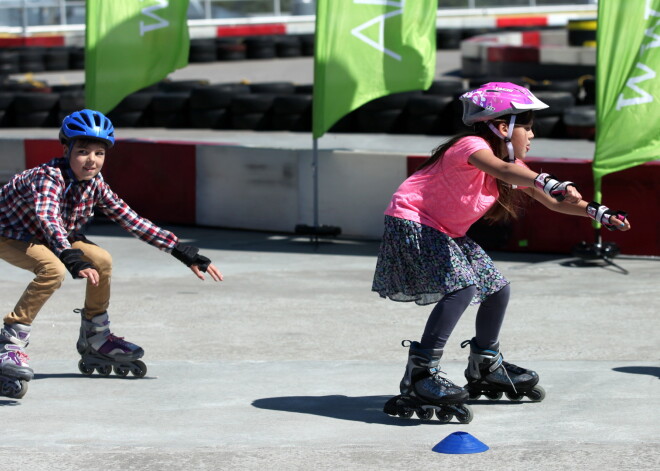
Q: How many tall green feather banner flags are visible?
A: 3